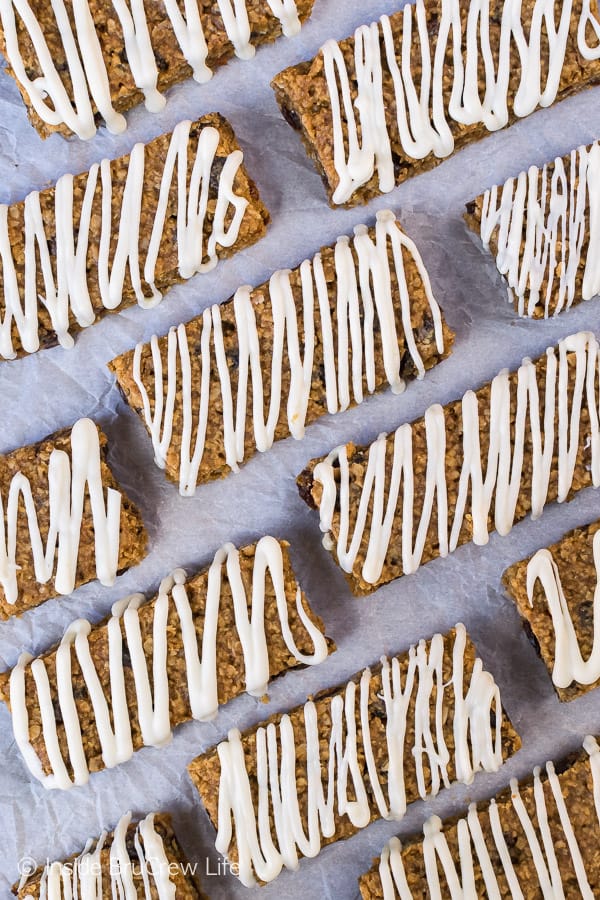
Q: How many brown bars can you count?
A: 12